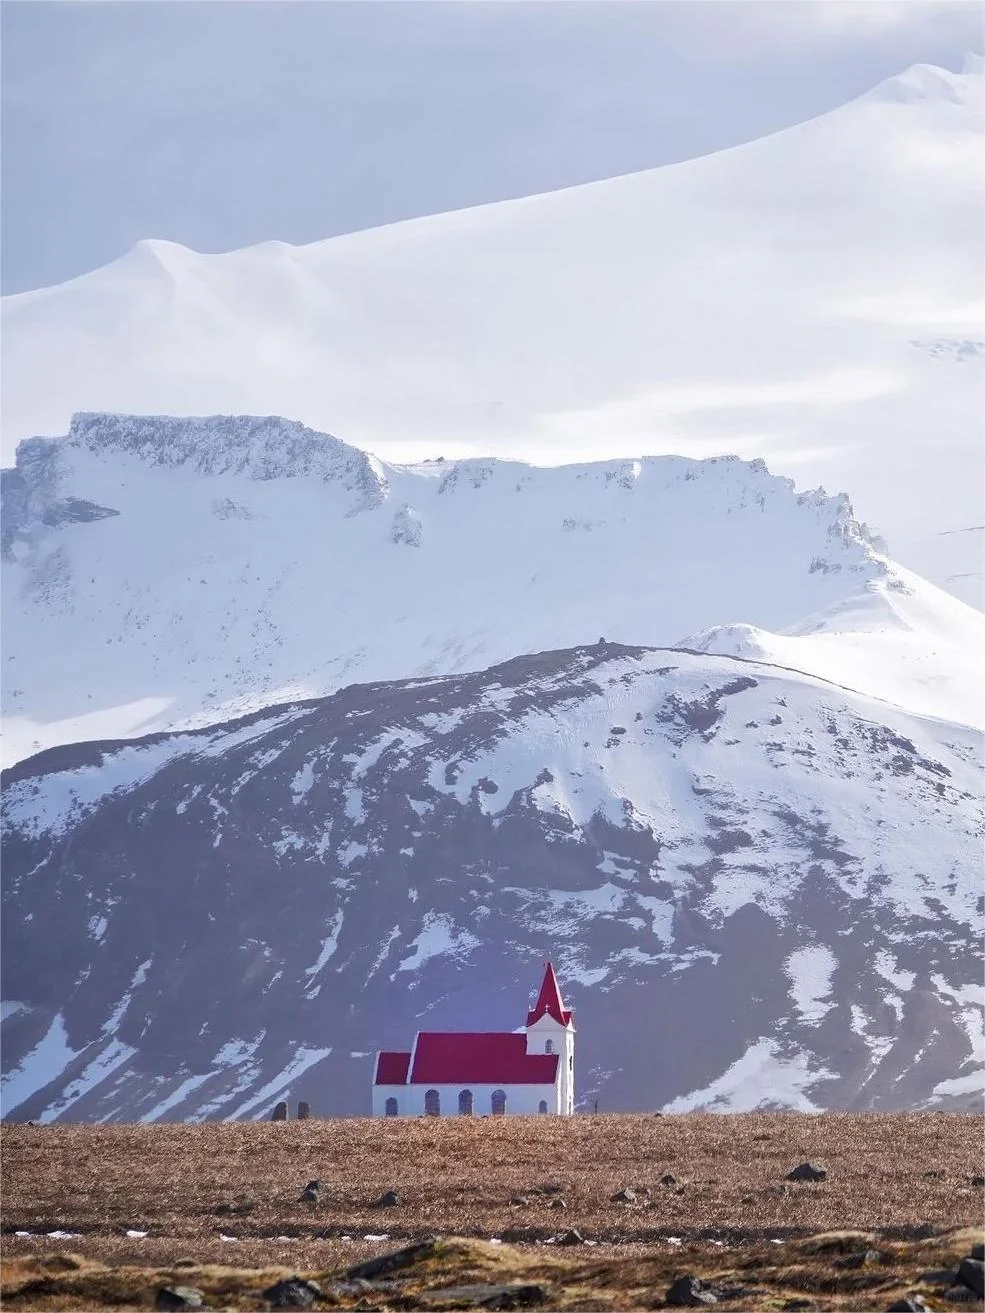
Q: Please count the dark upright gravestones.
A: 2